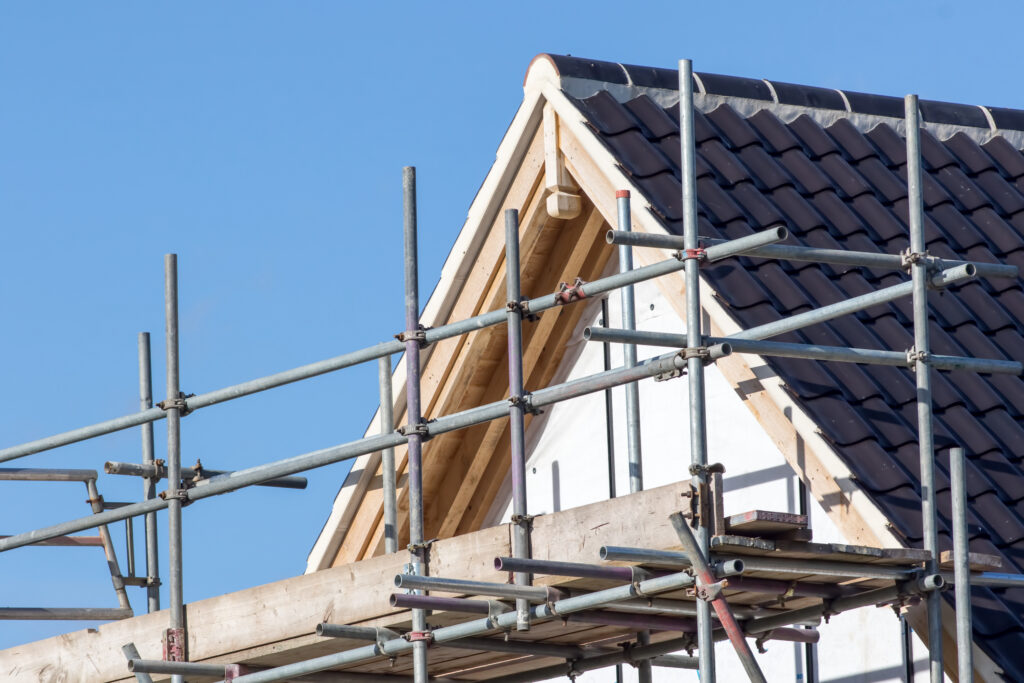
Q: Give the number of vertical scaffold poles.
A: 9